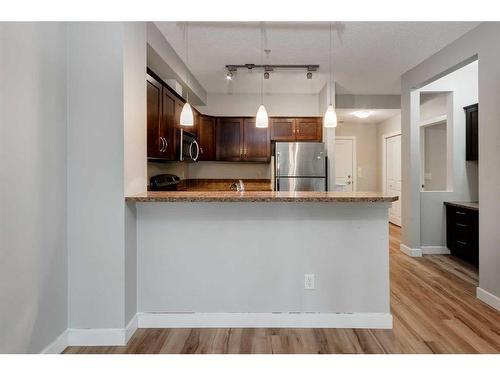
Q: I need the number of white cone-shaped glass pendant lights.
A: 3